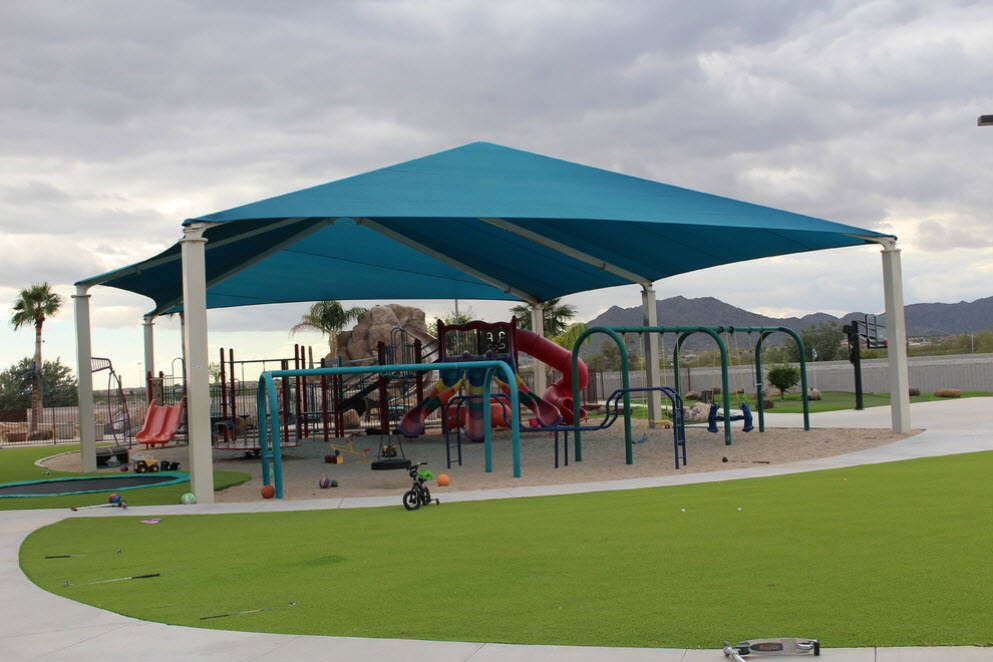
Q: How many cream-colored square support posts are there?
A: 6